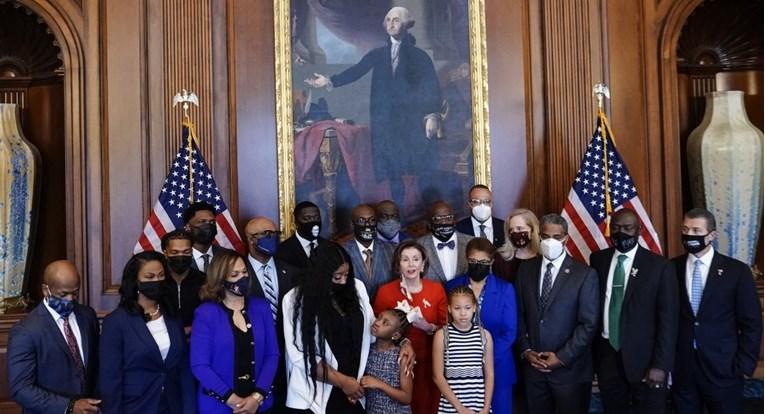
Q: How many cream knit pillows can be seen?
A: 0